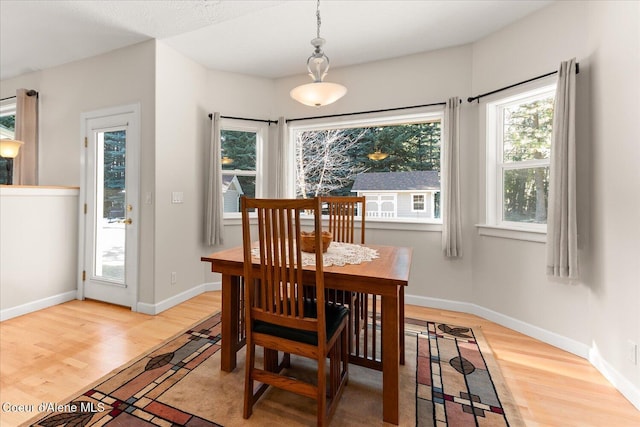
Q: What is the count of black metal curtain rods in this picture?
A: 4